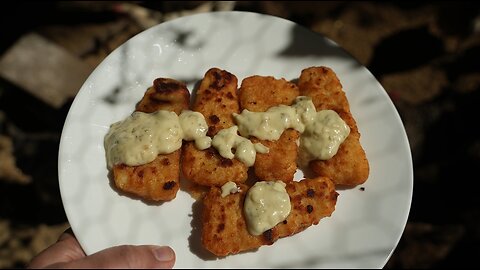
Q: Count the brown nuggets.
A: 5